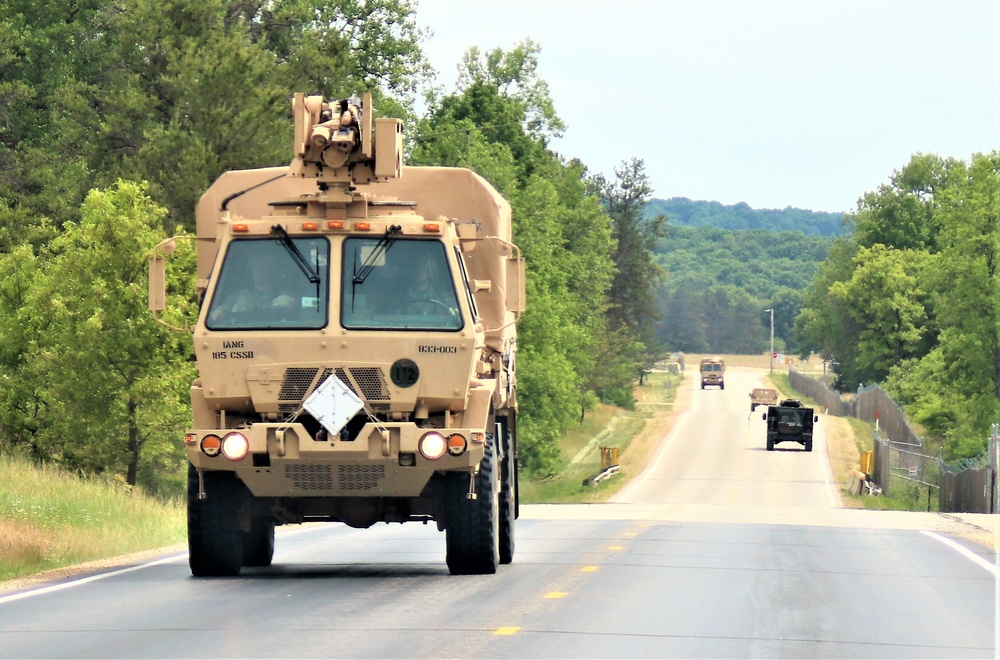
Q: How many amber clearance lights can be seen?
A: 5